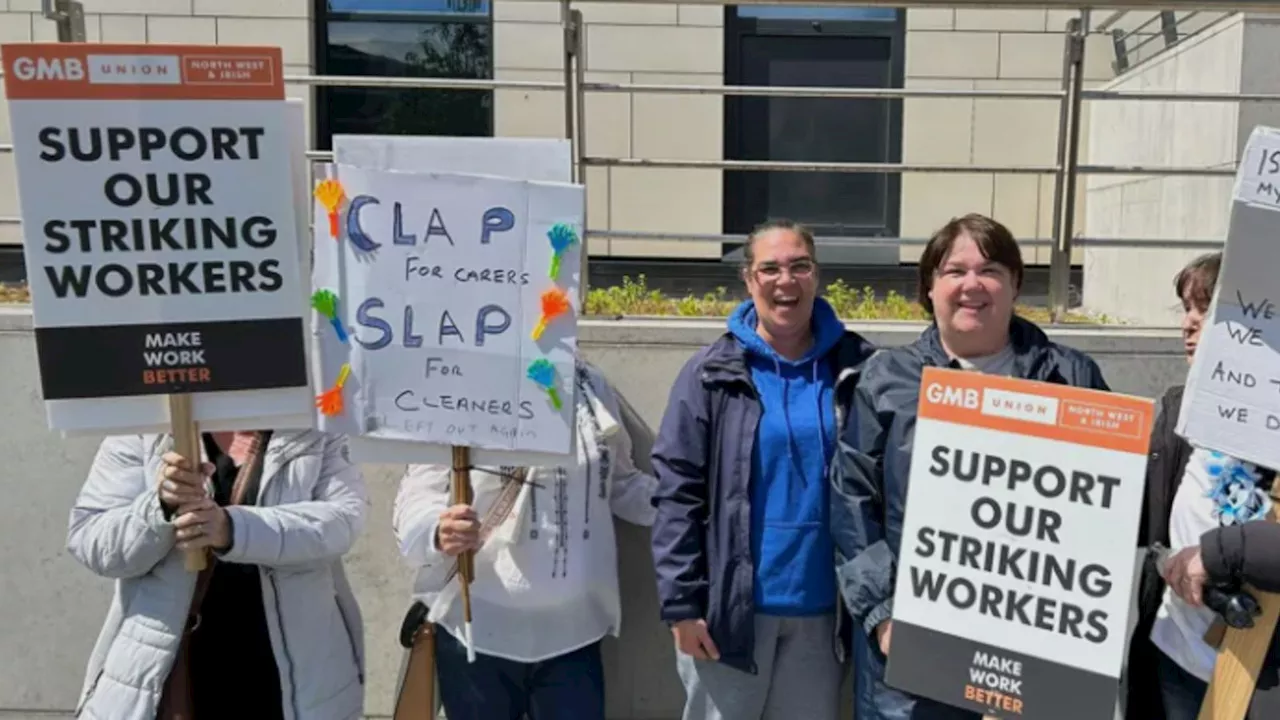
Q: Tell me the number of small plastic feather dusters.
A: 6